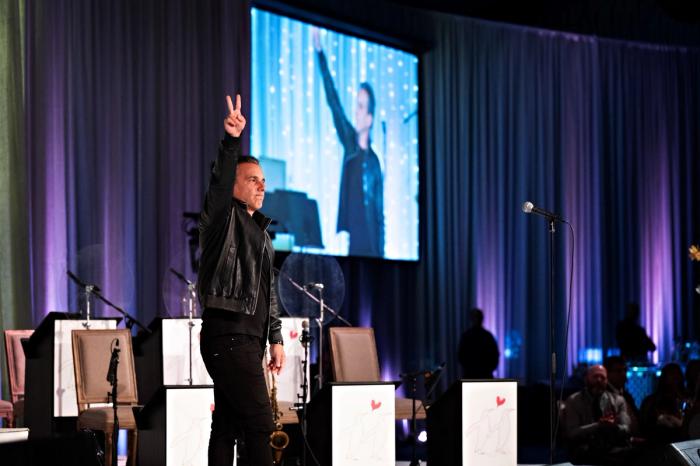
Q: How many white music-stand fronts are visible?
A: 6